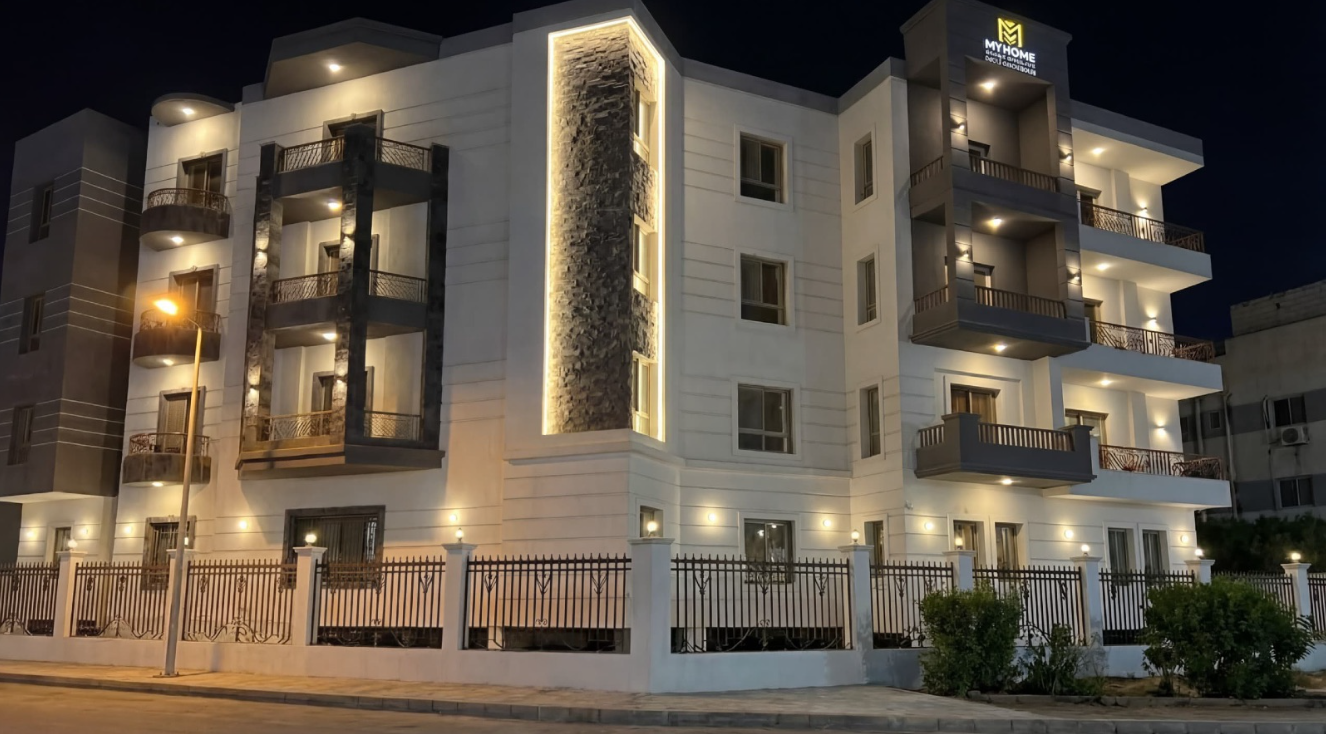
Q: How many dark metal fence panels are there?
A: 11